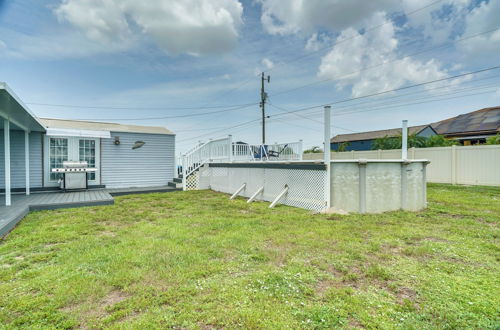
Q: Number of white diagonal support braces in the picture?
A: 3